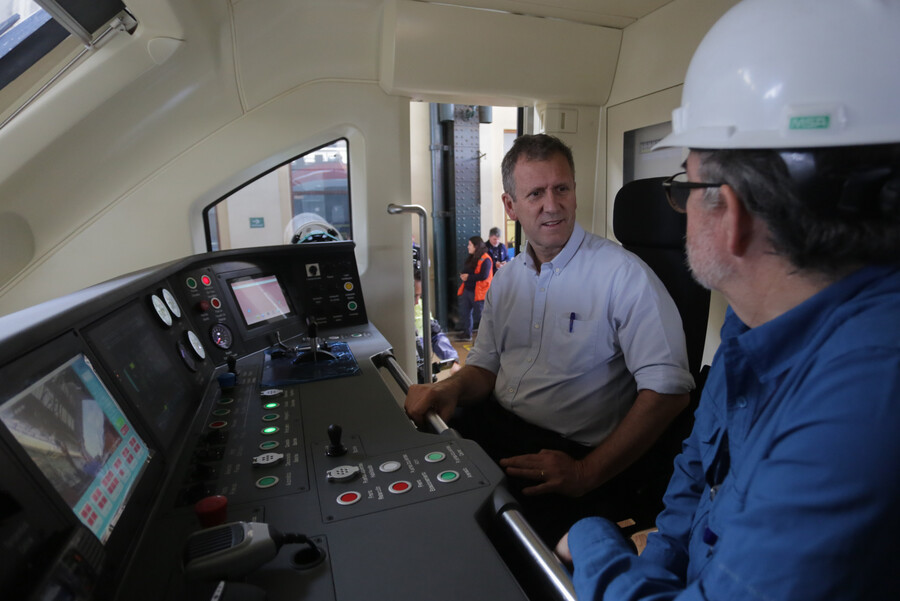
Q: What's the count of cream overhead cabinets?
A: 1